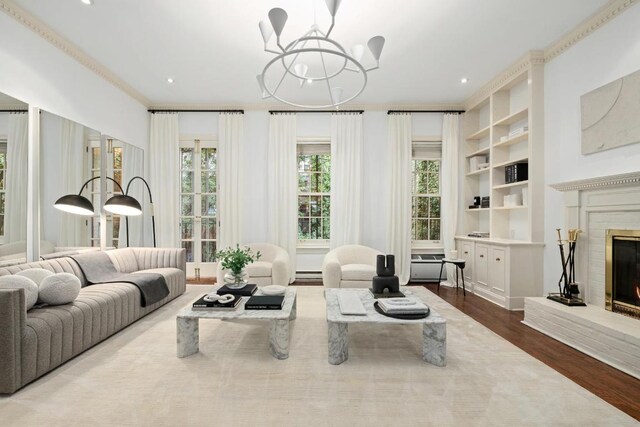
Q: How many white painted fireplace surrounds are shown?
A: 1